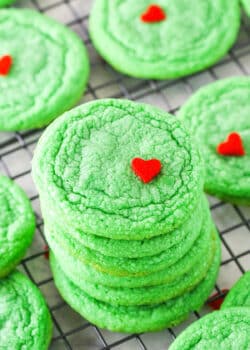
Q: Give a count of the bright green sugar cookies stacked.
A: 6